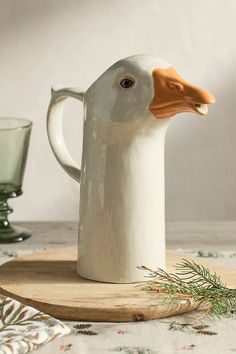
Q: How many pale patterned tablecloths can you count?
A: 1